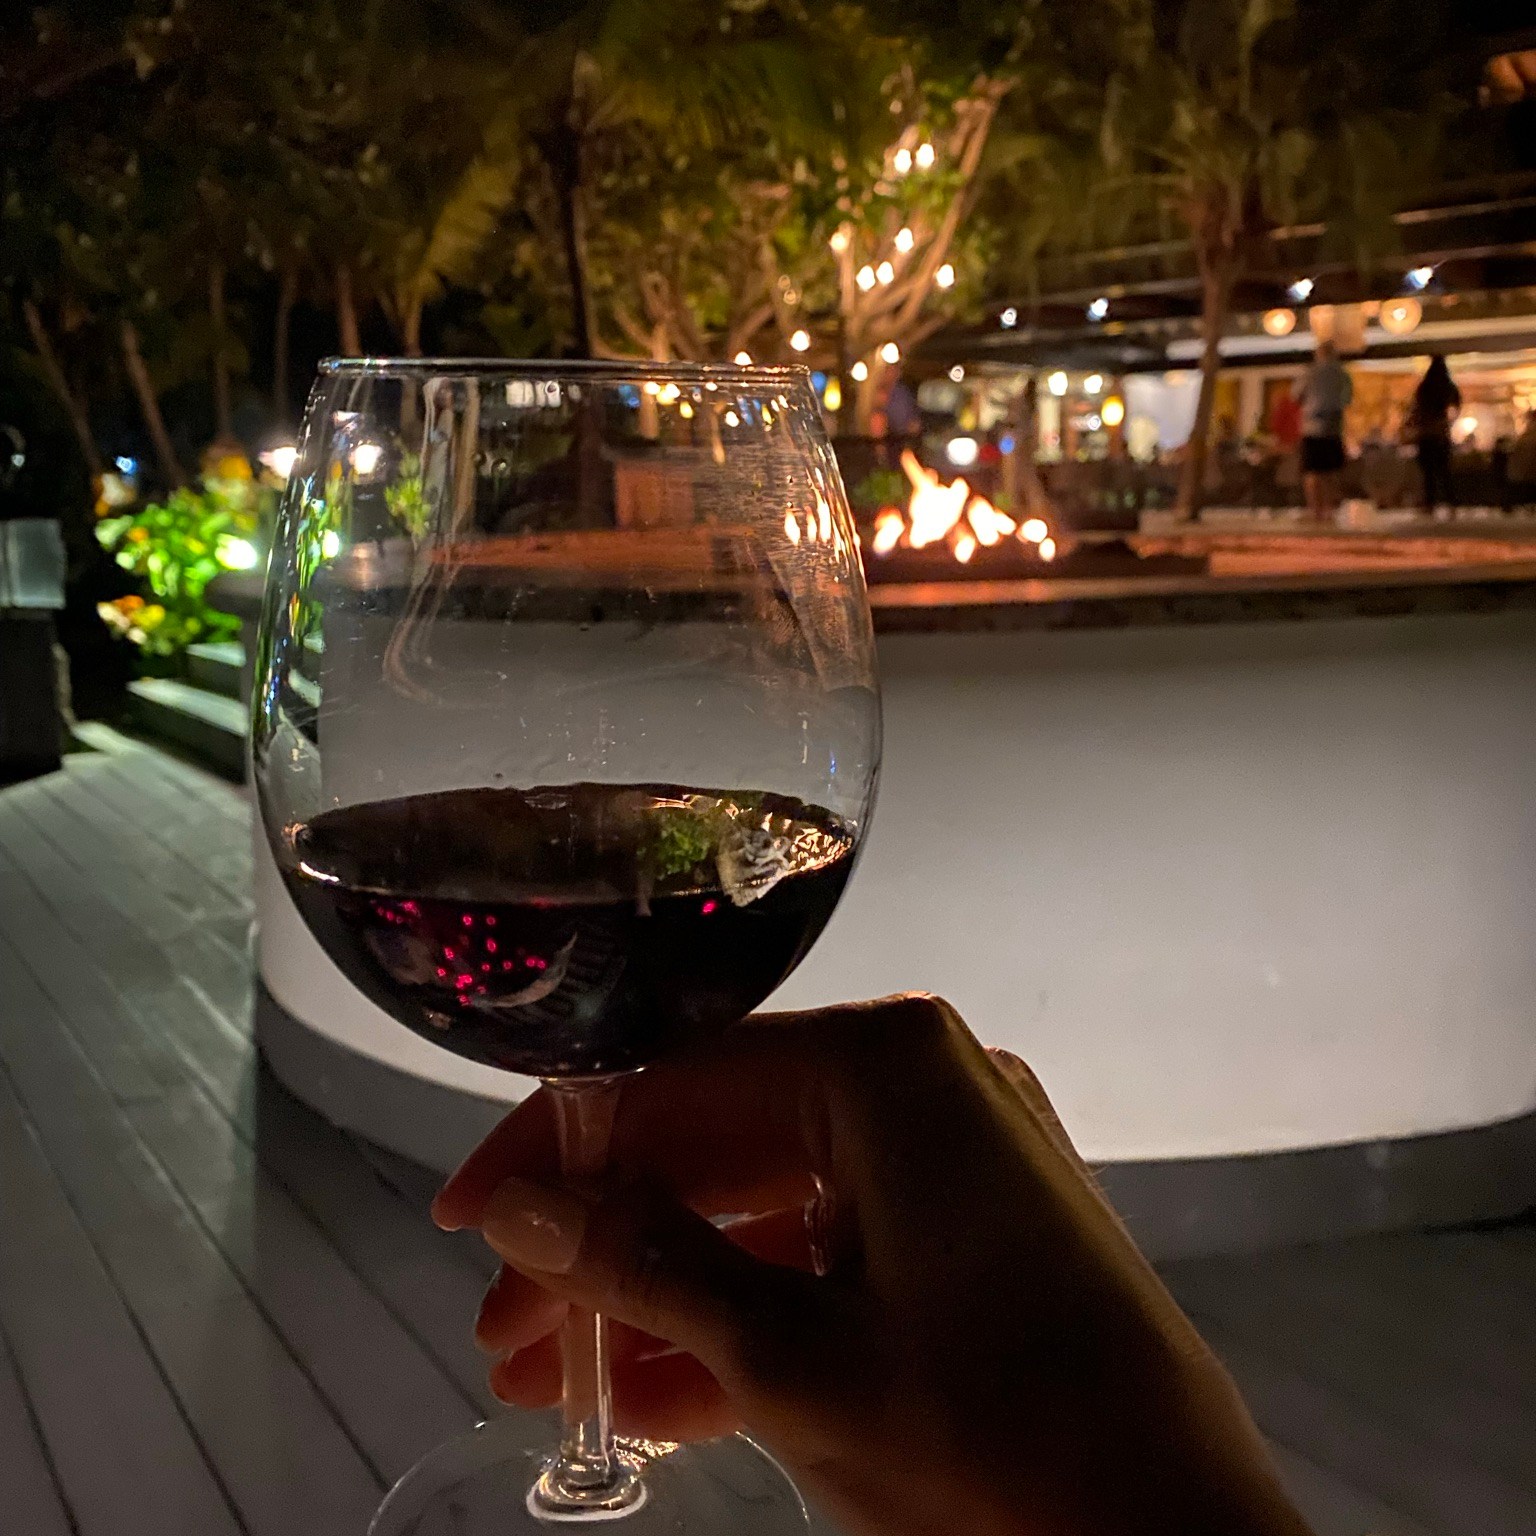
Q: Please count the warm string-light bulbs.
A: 11